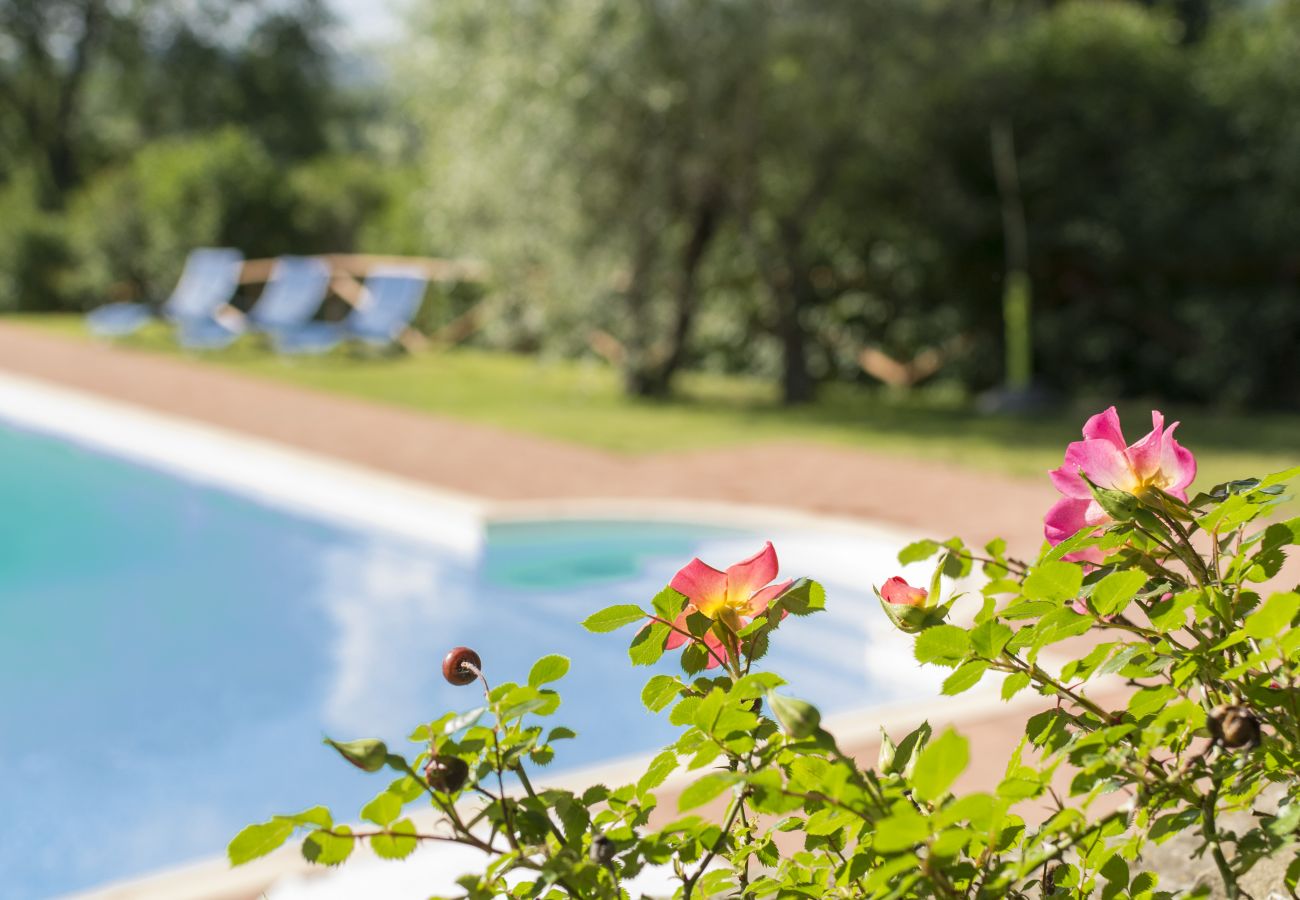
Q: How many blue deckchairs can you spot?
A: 3